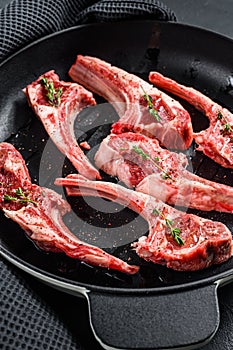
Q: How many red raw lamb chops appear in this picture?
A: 6